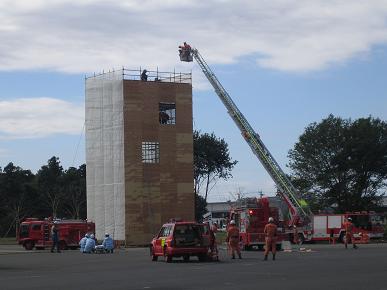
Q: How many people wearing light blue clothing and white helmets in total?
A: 3